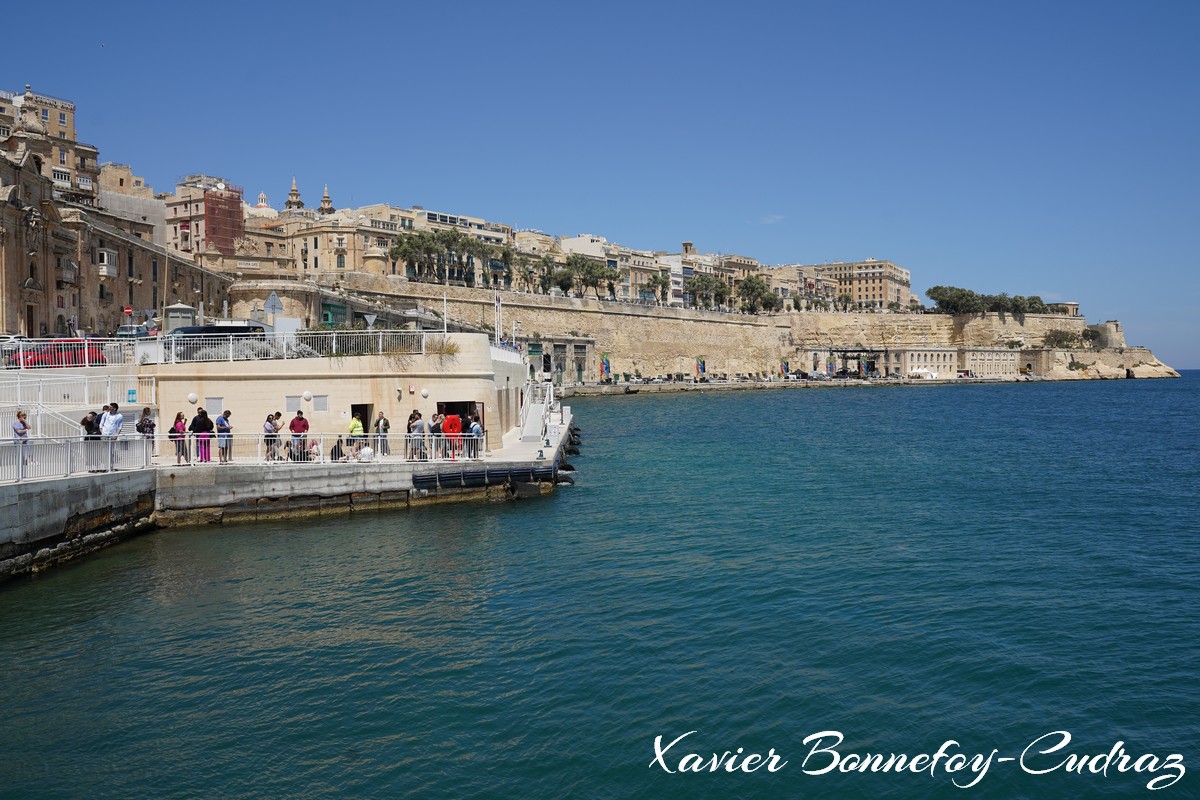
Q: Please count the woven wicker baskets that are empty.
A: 0